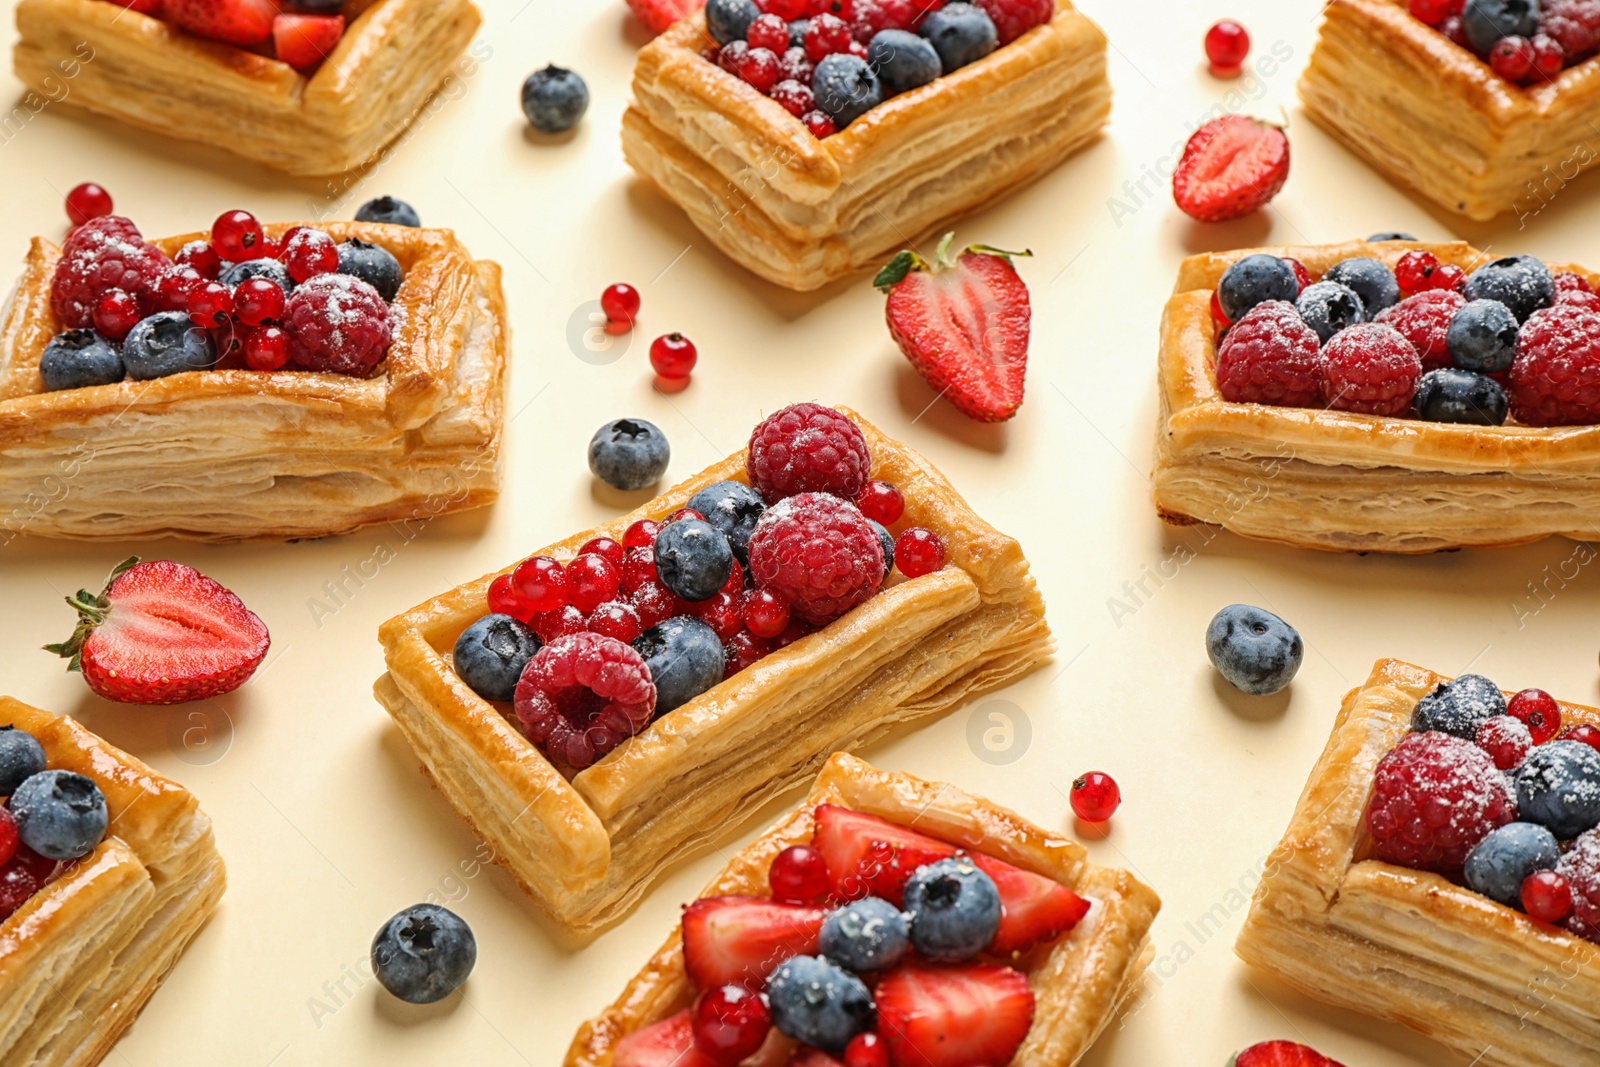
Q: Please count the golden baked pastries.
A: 9